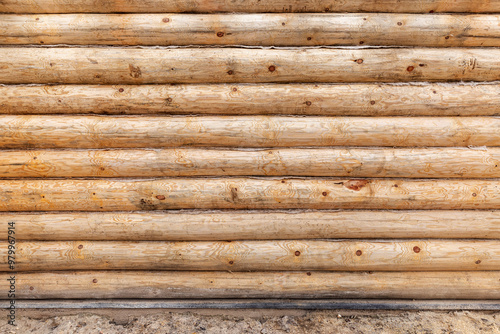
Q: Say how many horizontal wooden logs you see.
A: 10